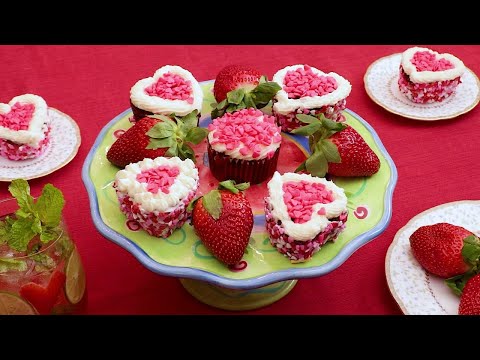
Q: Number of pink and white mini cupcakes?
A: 7